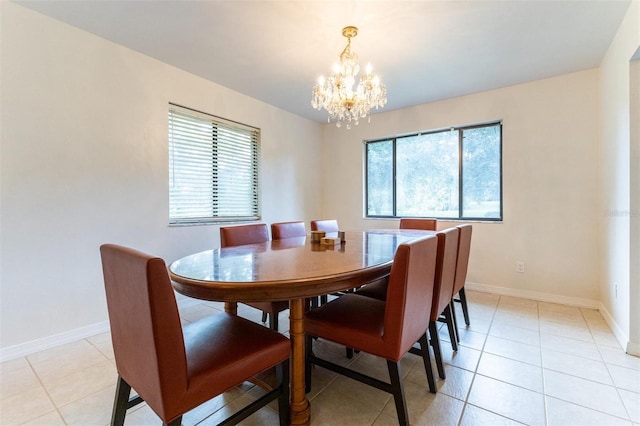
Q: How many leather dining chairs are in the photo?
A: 8